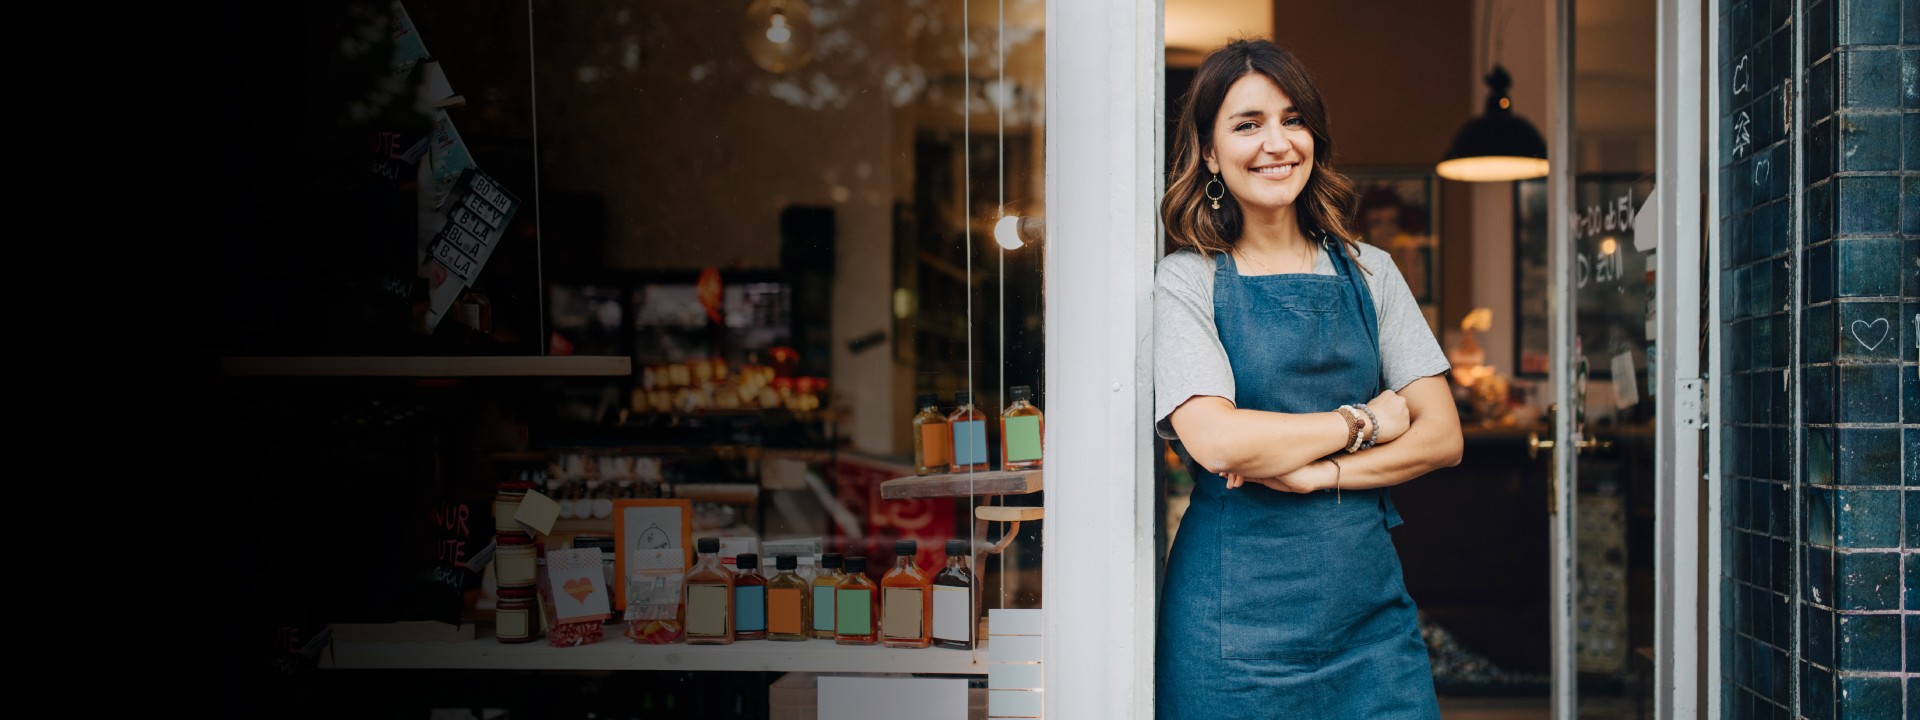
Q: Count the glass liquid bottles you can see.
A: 10